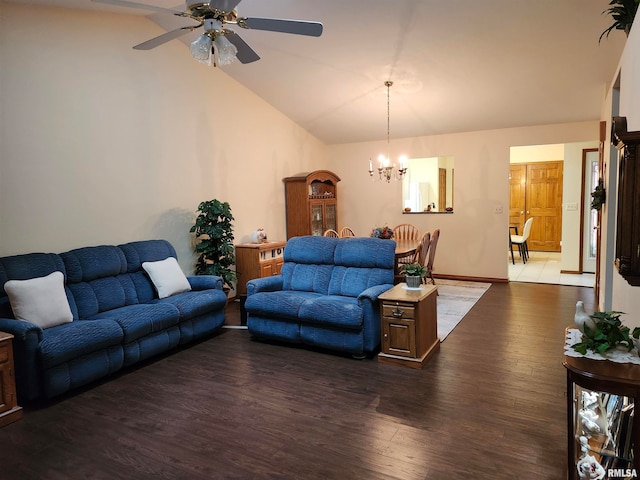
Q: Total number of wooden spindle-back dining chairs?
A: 5